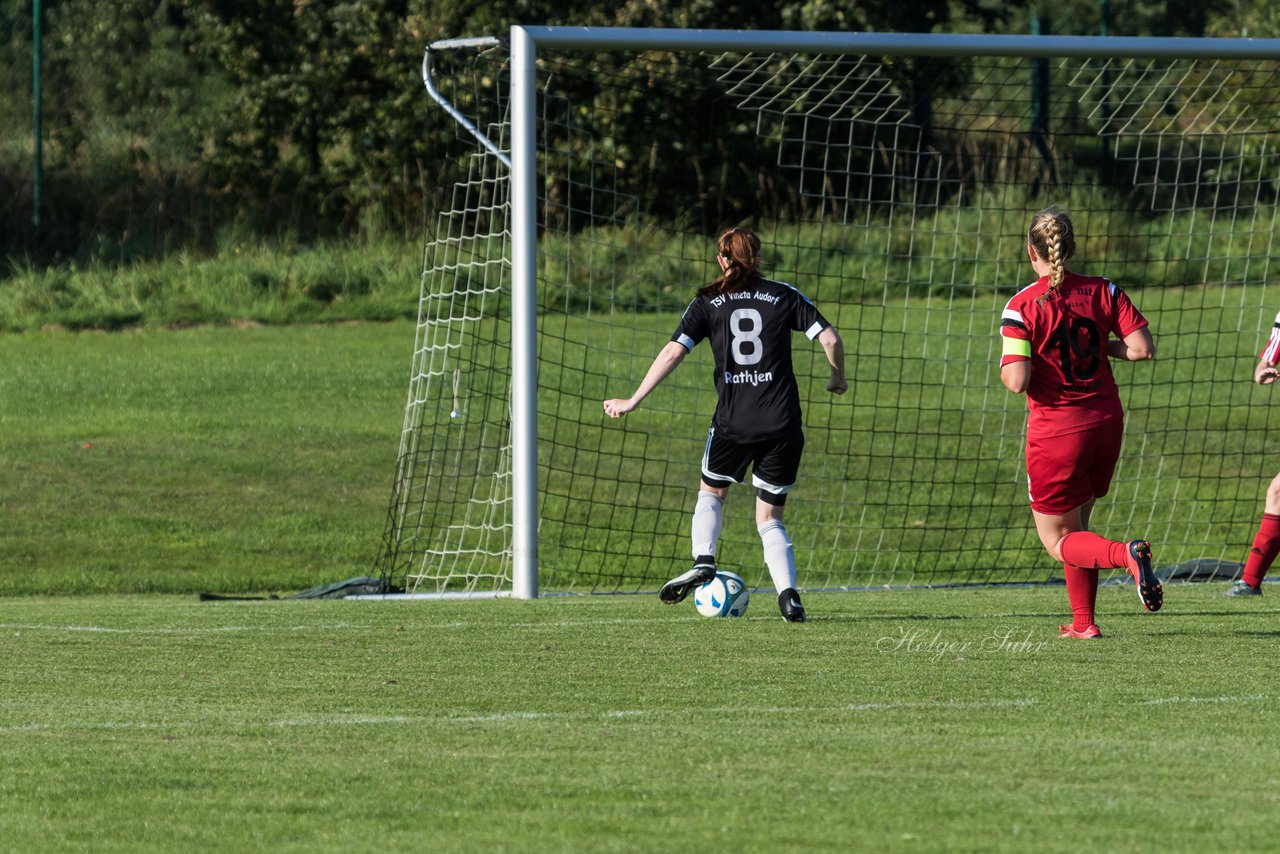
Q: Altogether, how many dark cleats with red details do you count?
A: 1